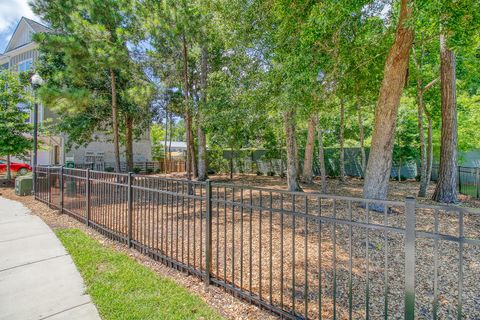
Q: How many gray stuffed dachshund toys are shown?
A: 0